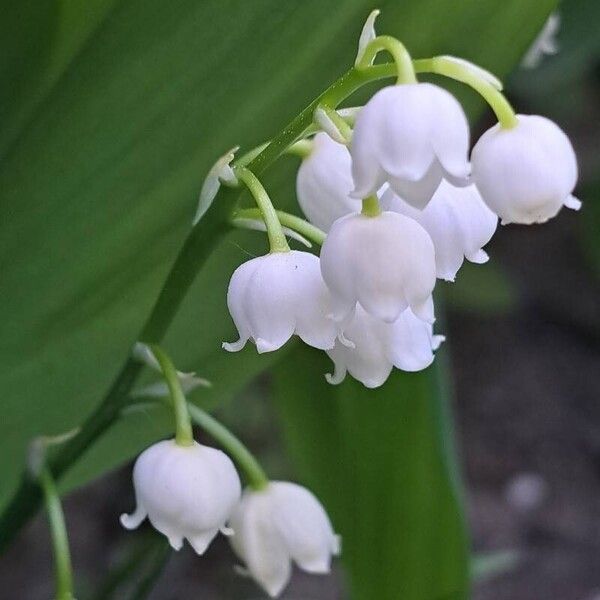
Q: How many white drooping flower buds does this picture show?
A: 9